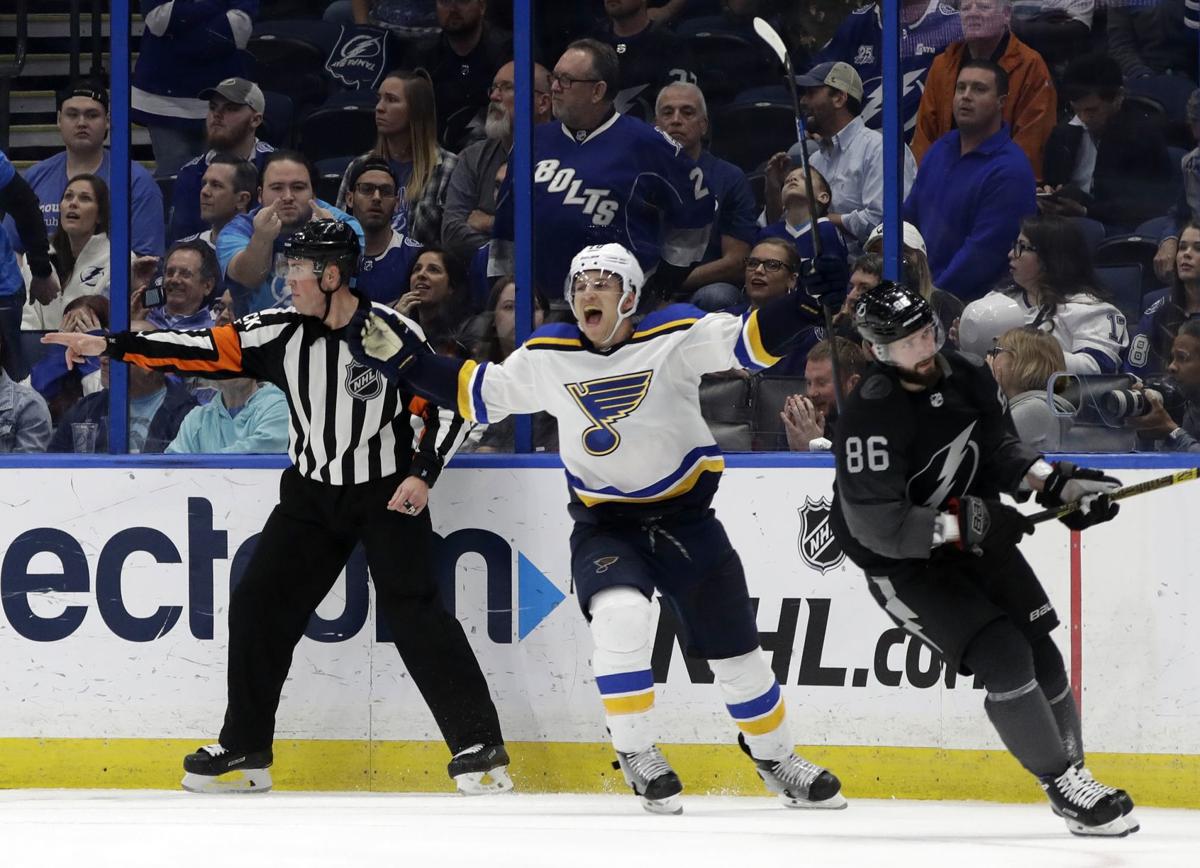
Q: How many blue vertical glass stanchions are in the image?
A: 3